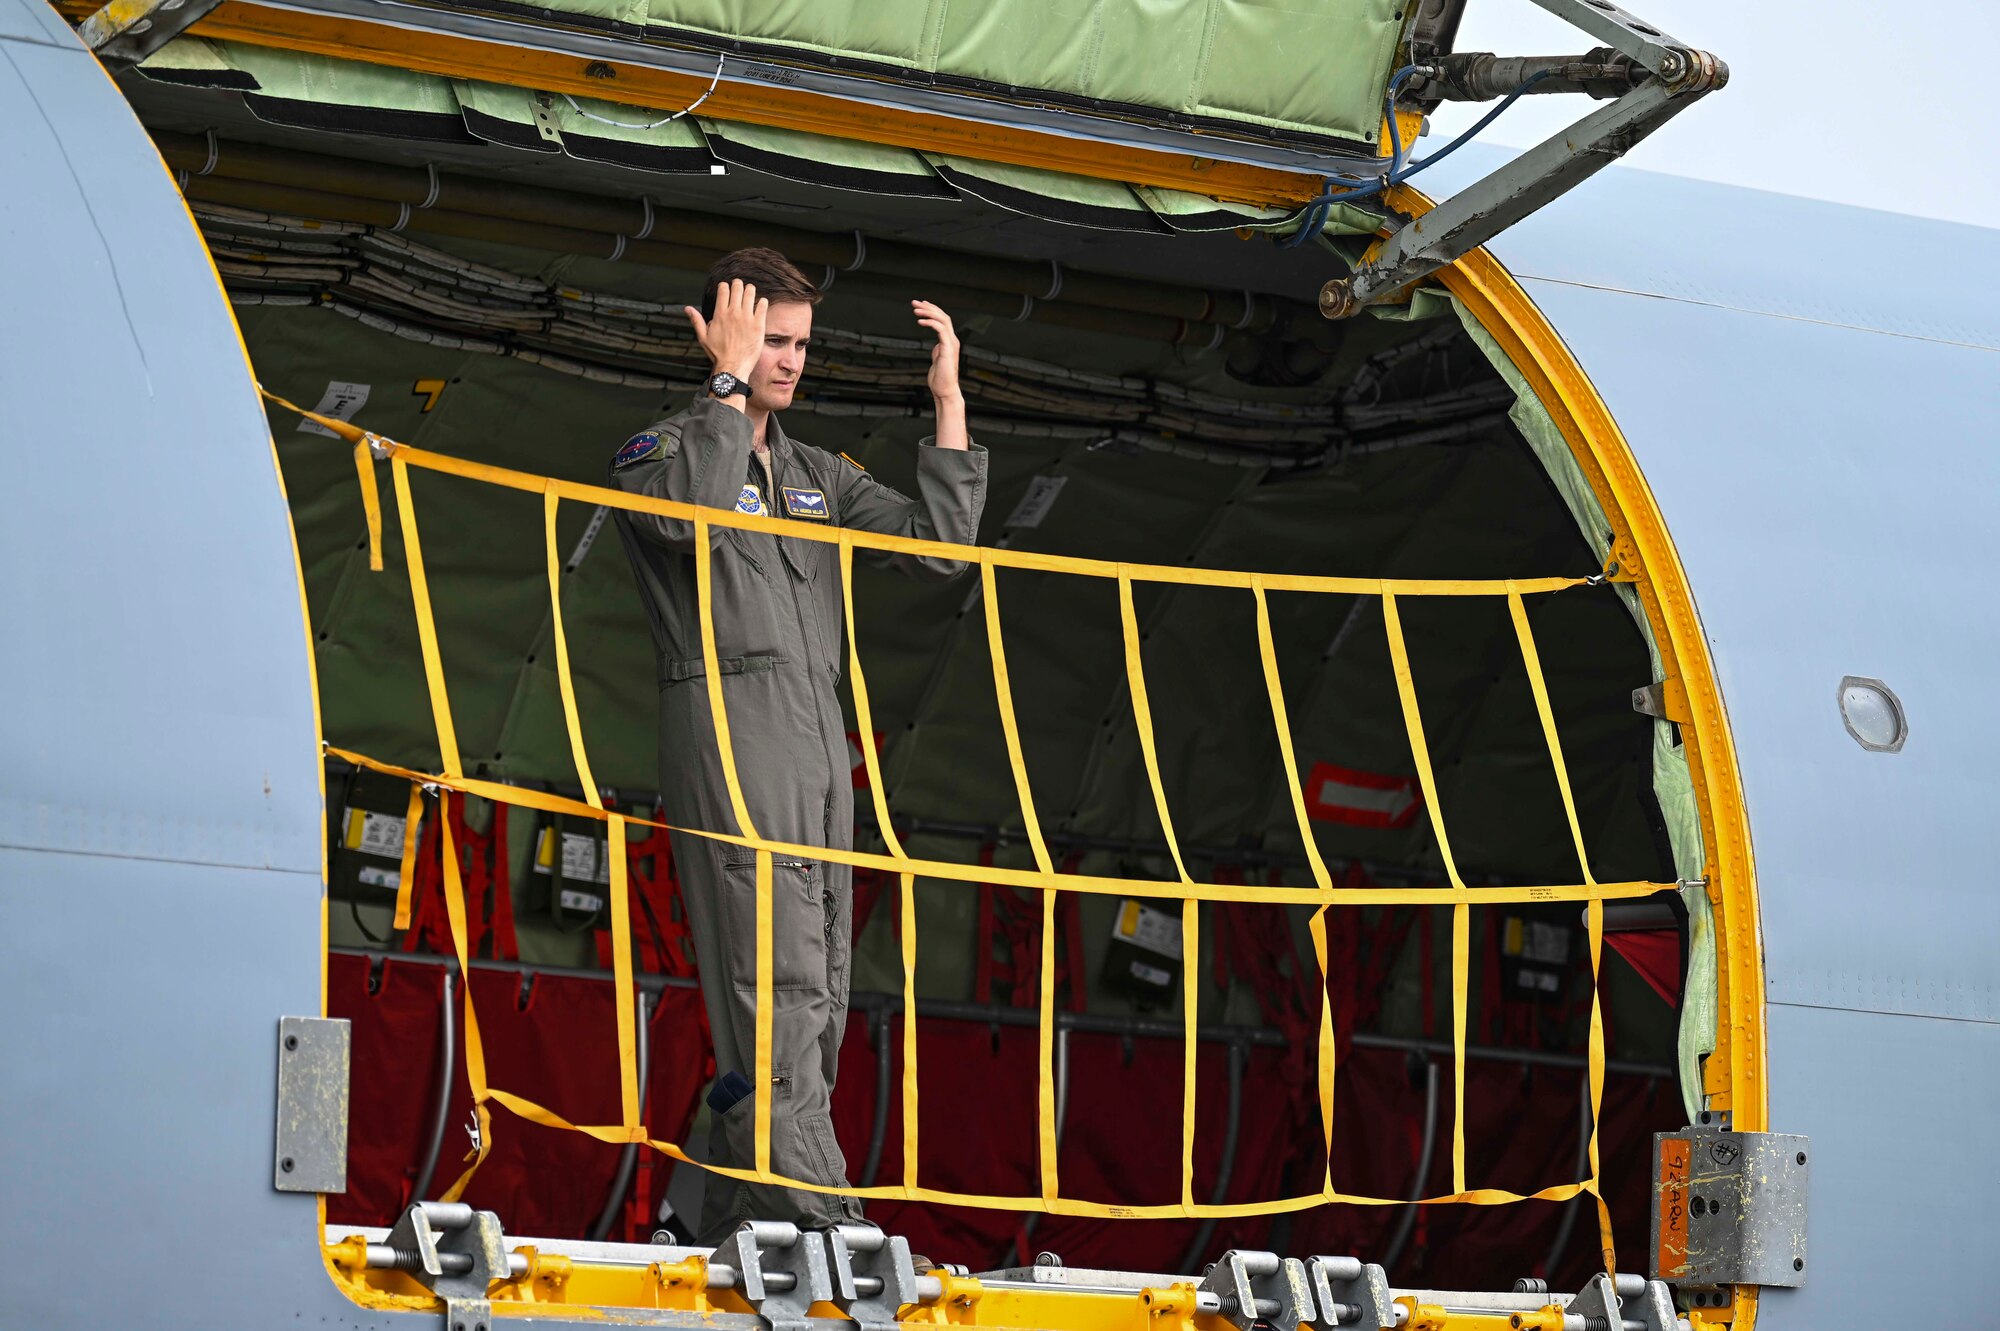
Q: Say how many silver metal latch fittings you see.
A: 6